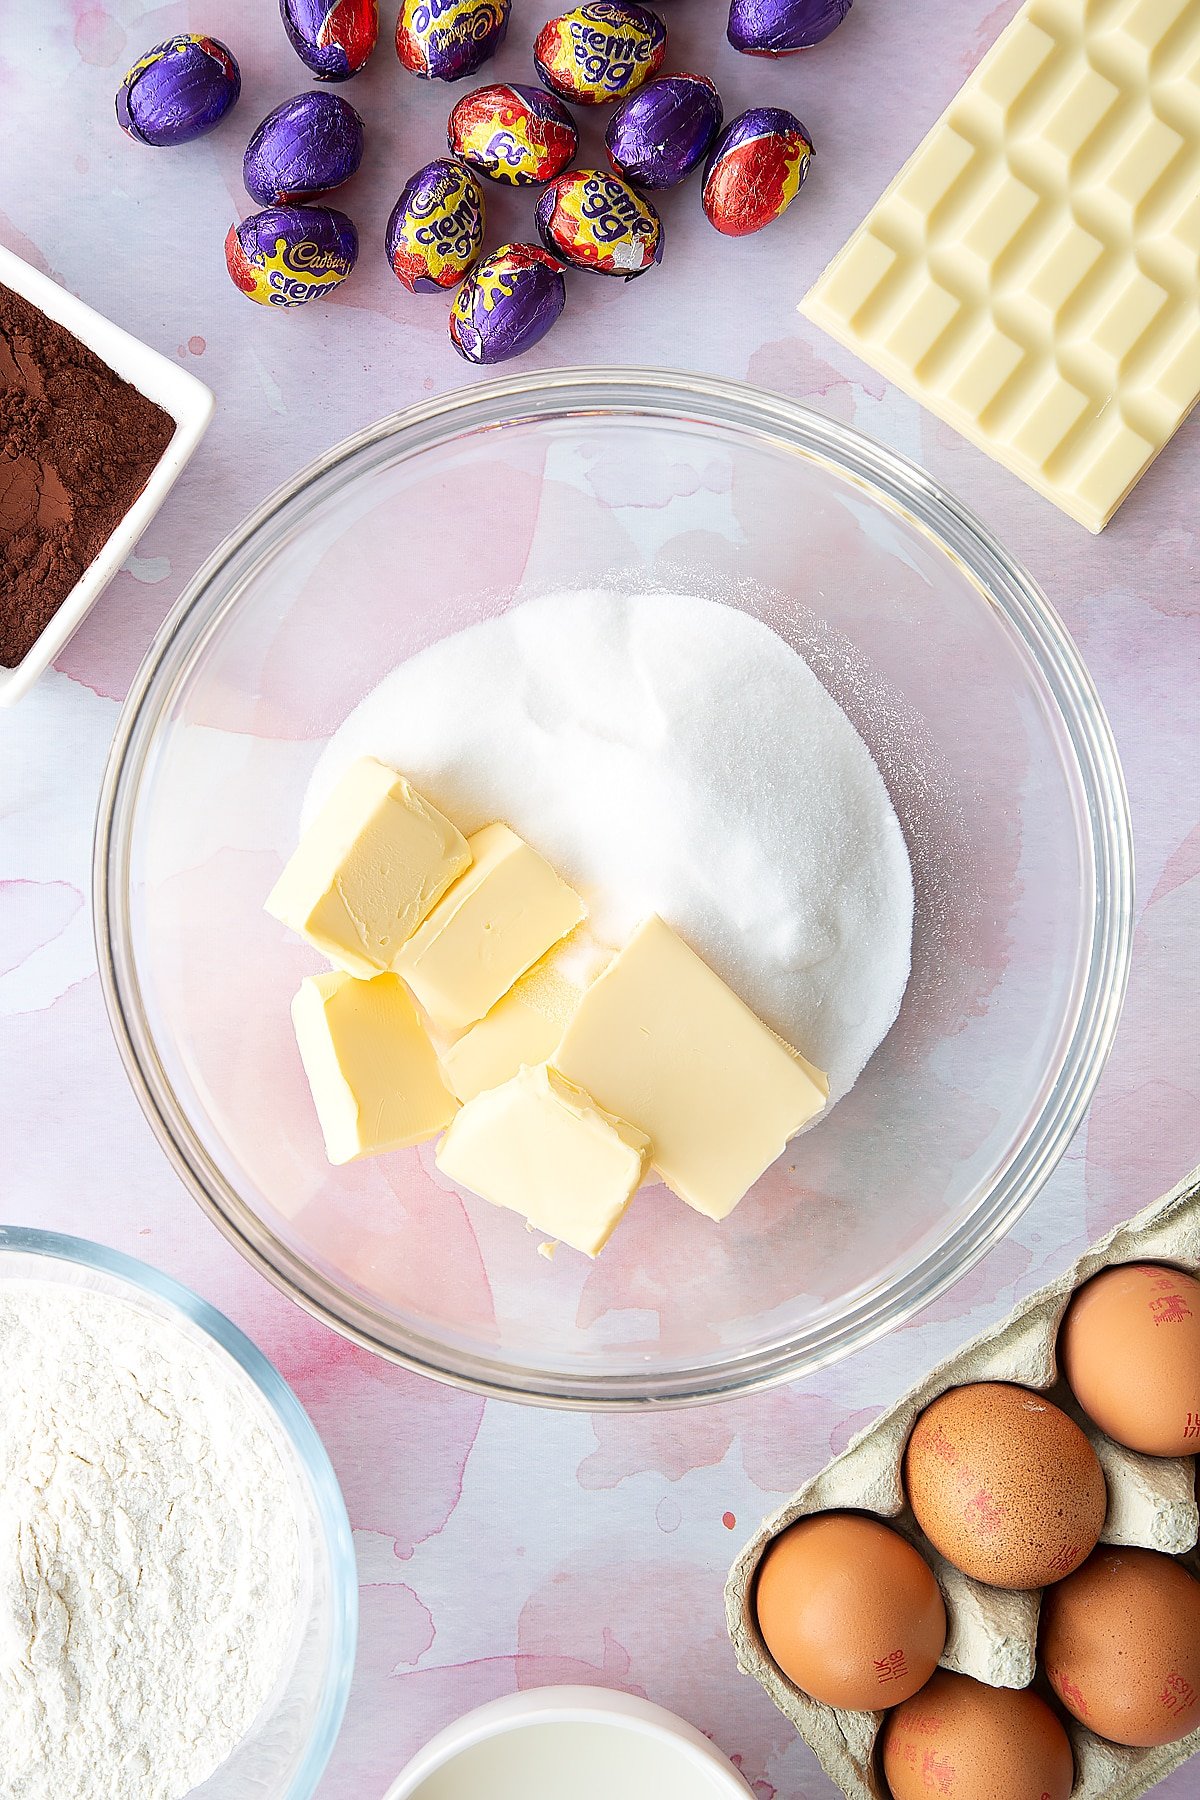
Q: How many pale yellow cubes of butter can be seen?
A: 6